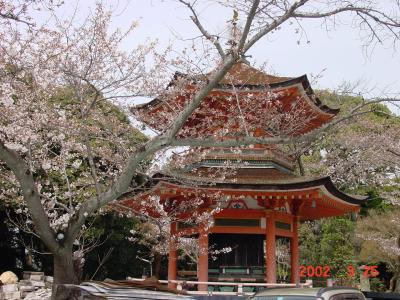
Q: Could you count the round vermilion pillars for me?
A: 4